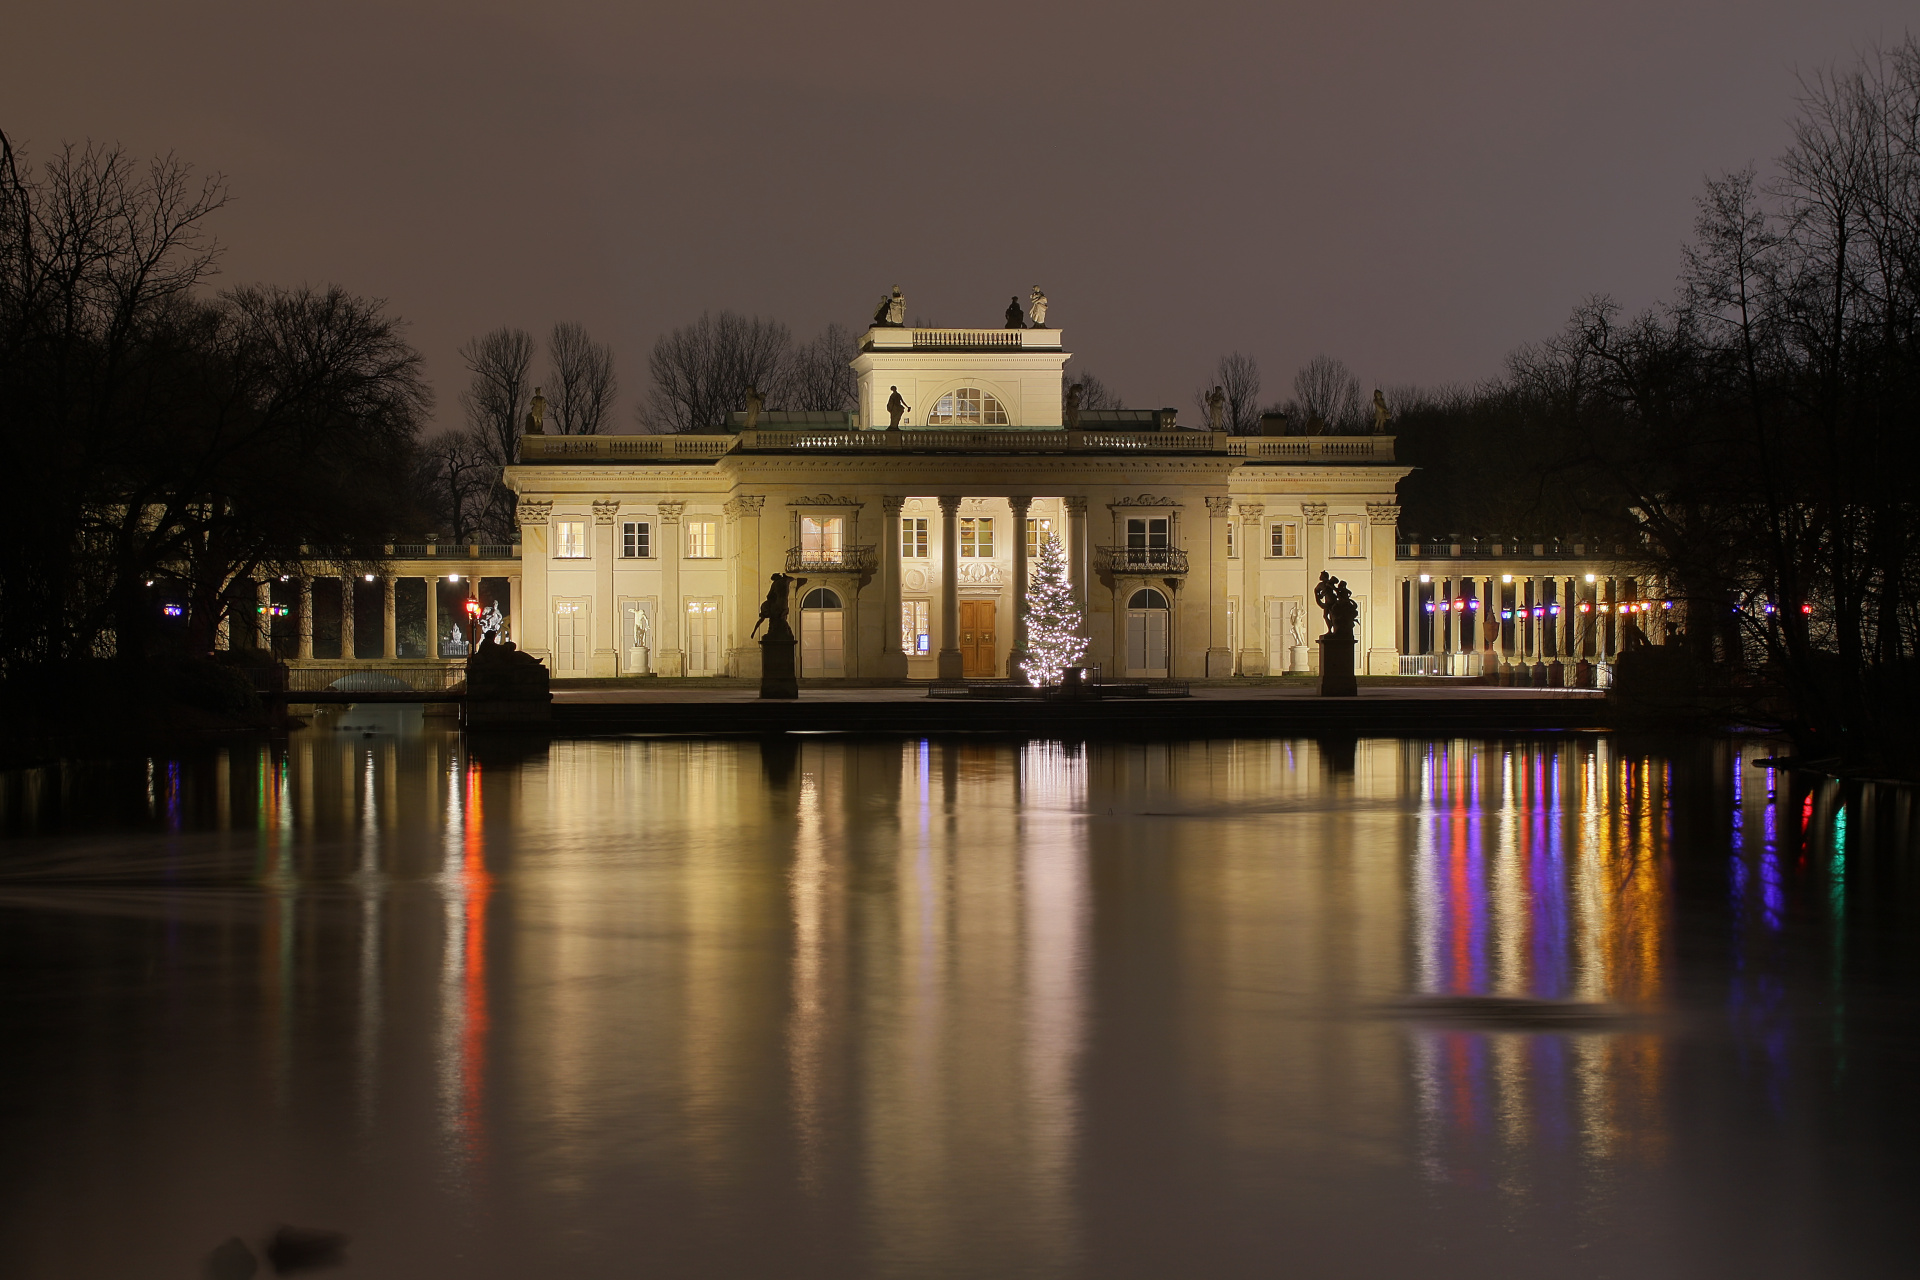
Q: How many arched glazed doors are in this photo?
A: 2